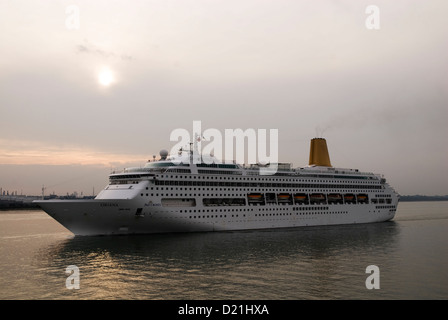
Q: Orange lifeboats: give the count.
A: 7